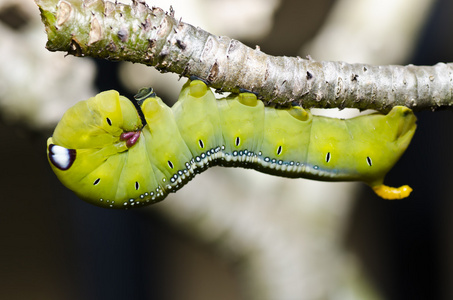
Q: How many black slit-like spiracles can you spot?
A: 9